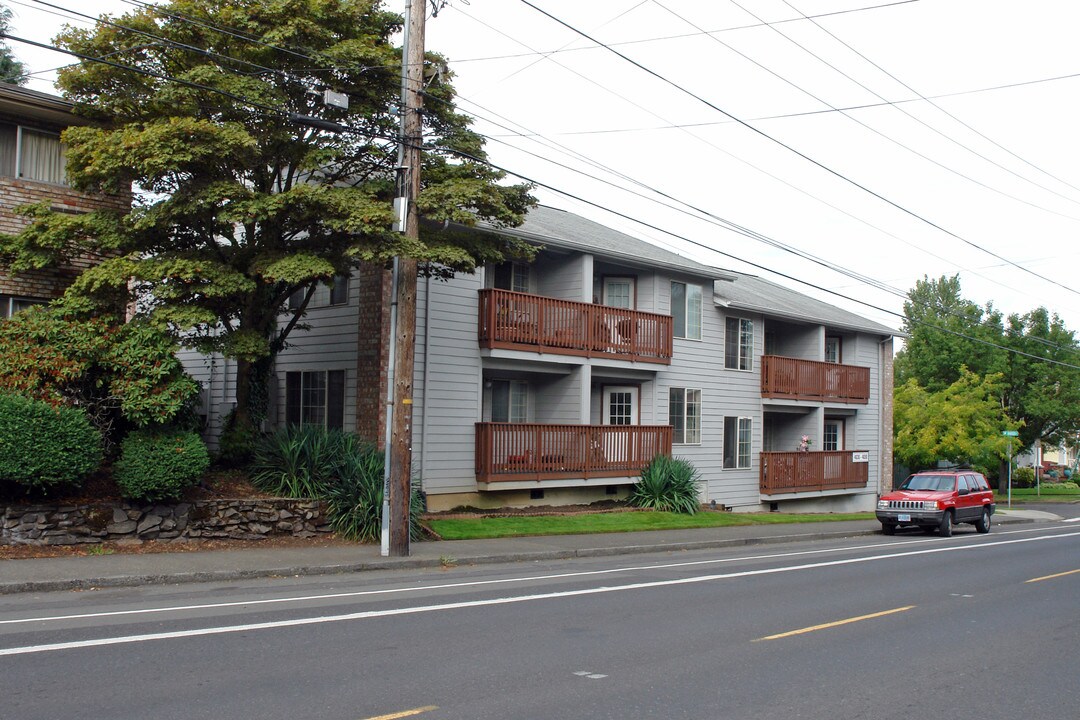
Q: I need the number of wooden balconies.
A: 4